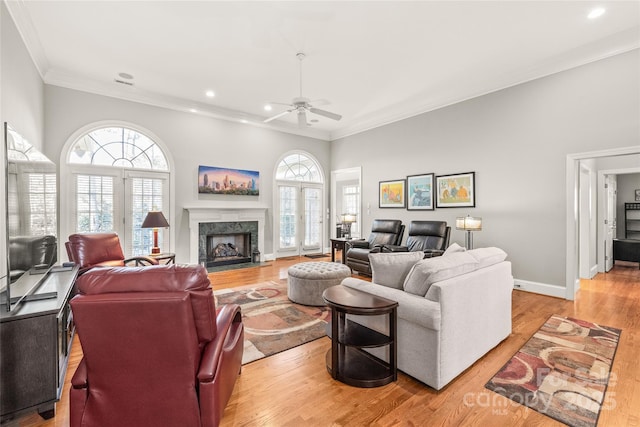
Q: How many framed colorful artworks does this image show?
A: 3